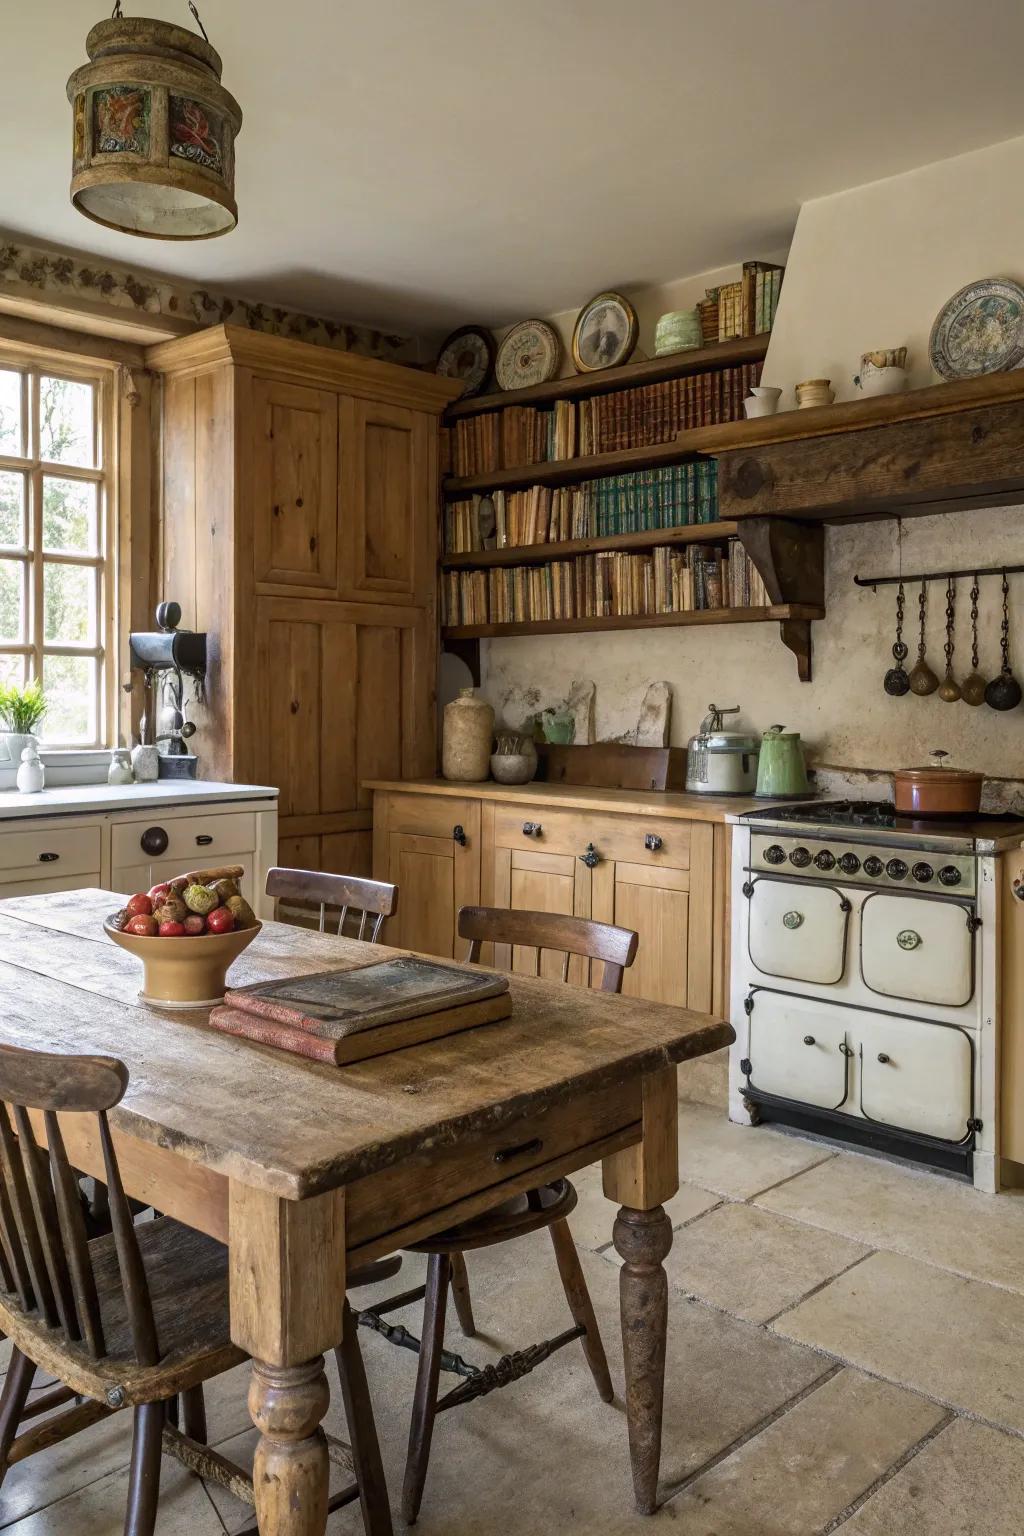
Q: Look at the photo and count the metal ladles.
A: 5